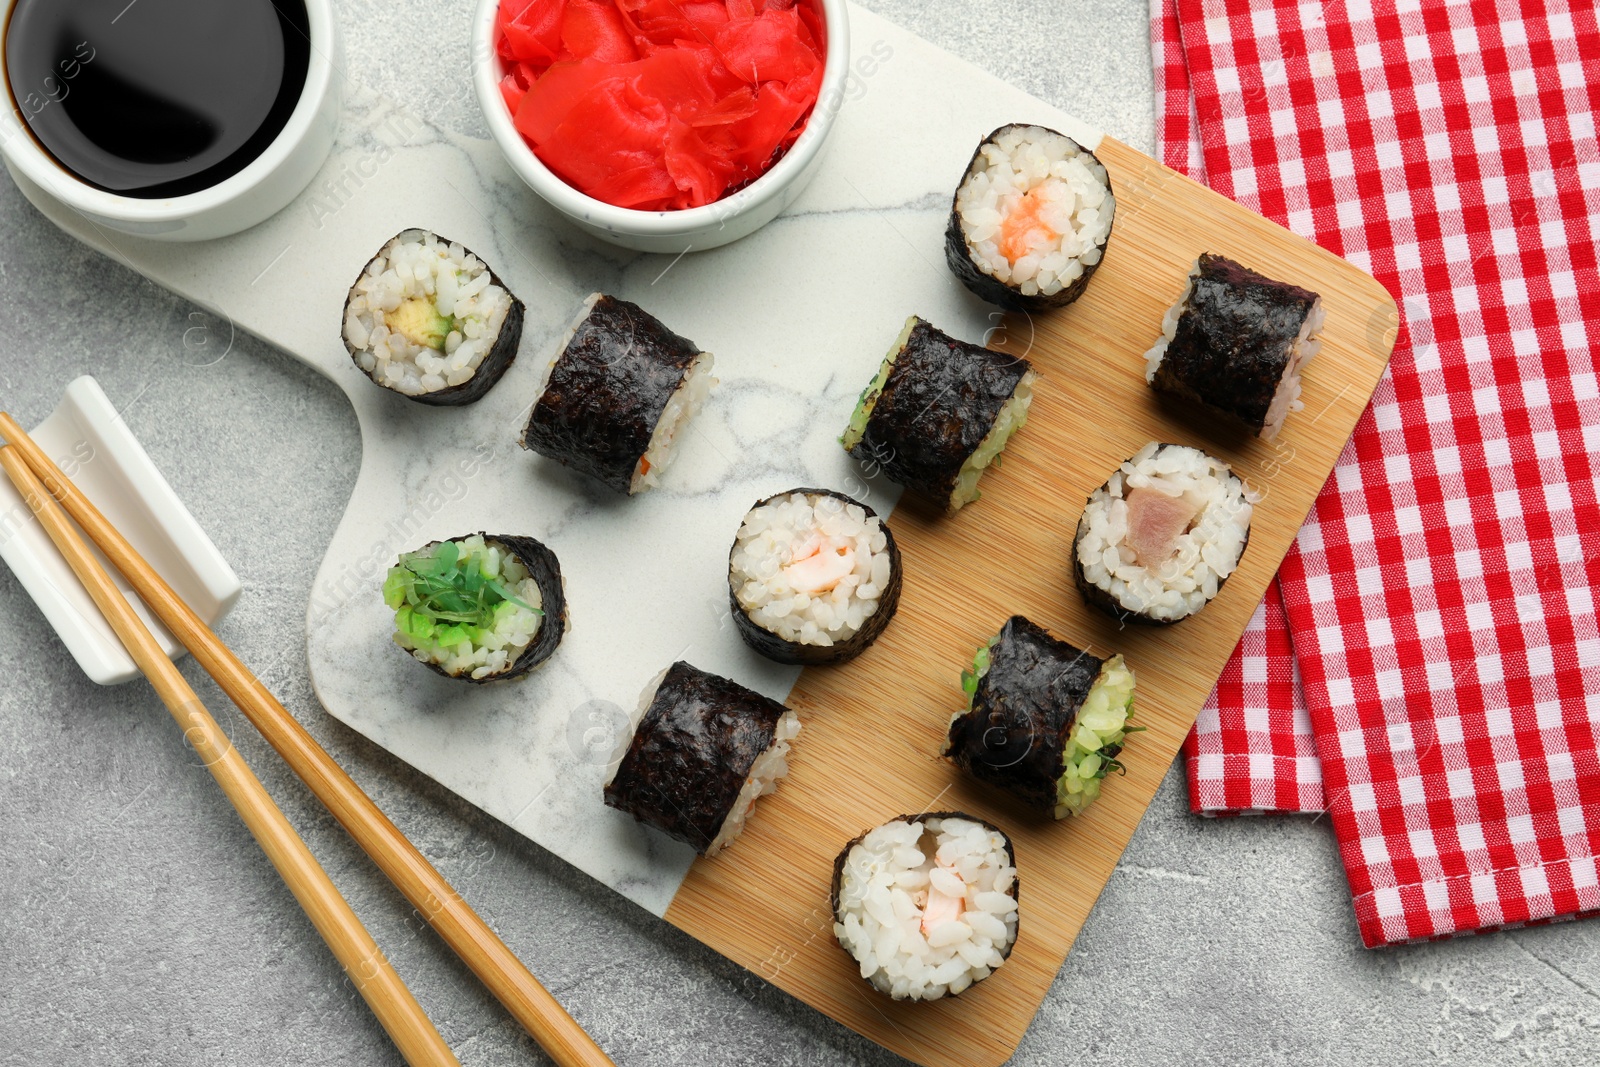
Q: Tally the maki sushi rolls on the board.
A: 11